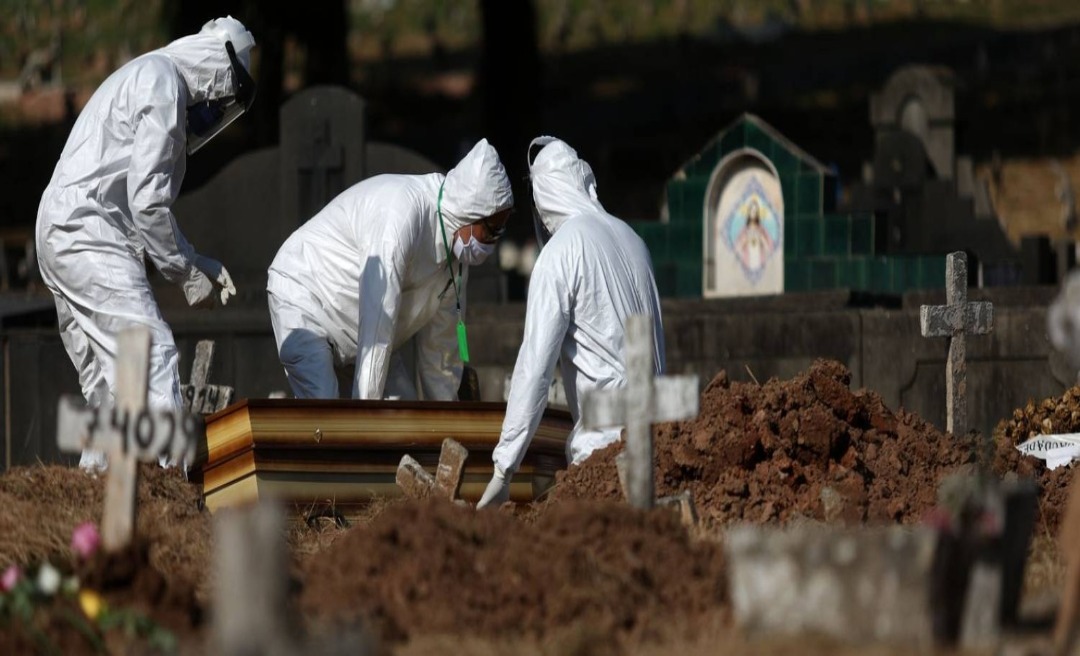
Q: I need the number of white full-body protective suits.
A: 3